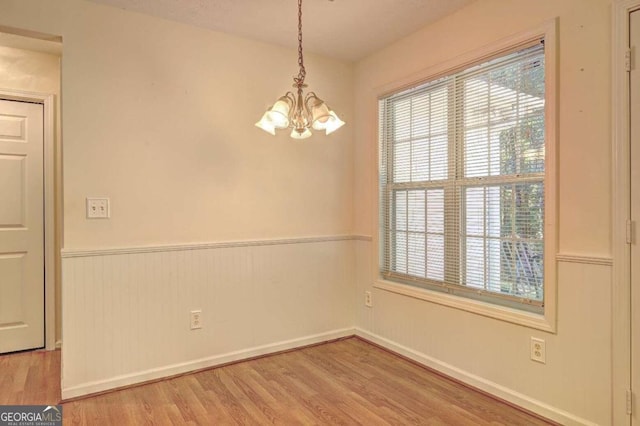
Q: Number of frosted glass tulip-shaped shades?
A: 5